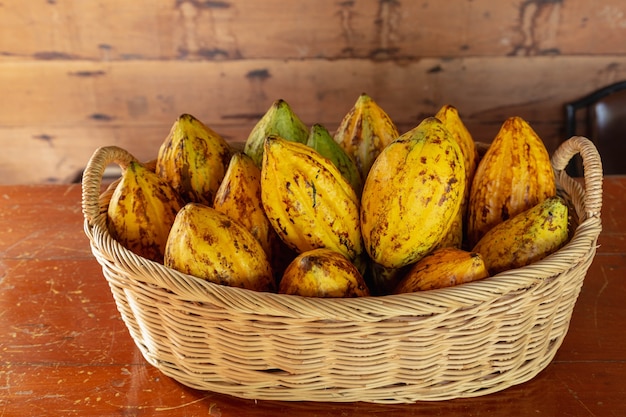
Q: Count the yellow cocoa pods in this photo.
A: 12